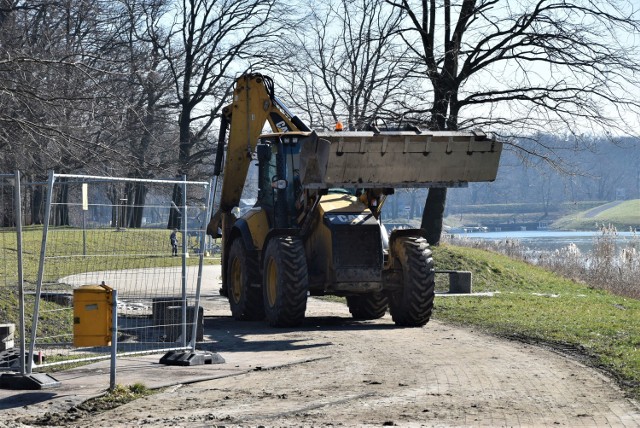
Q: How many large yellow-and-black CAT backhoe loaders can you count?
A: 1